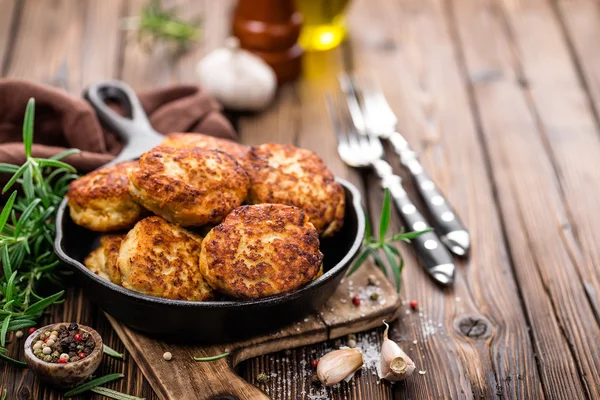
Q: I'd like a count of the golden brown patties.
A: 7